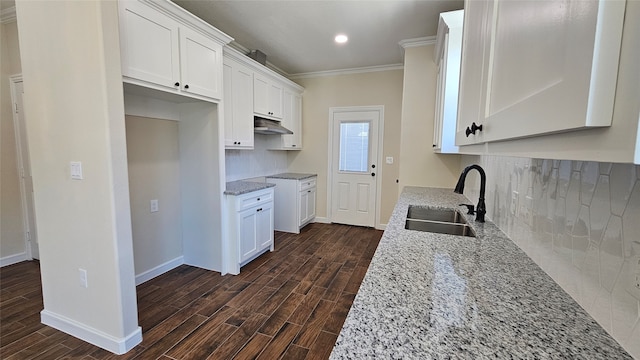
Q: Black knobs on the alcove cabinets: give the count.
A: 2